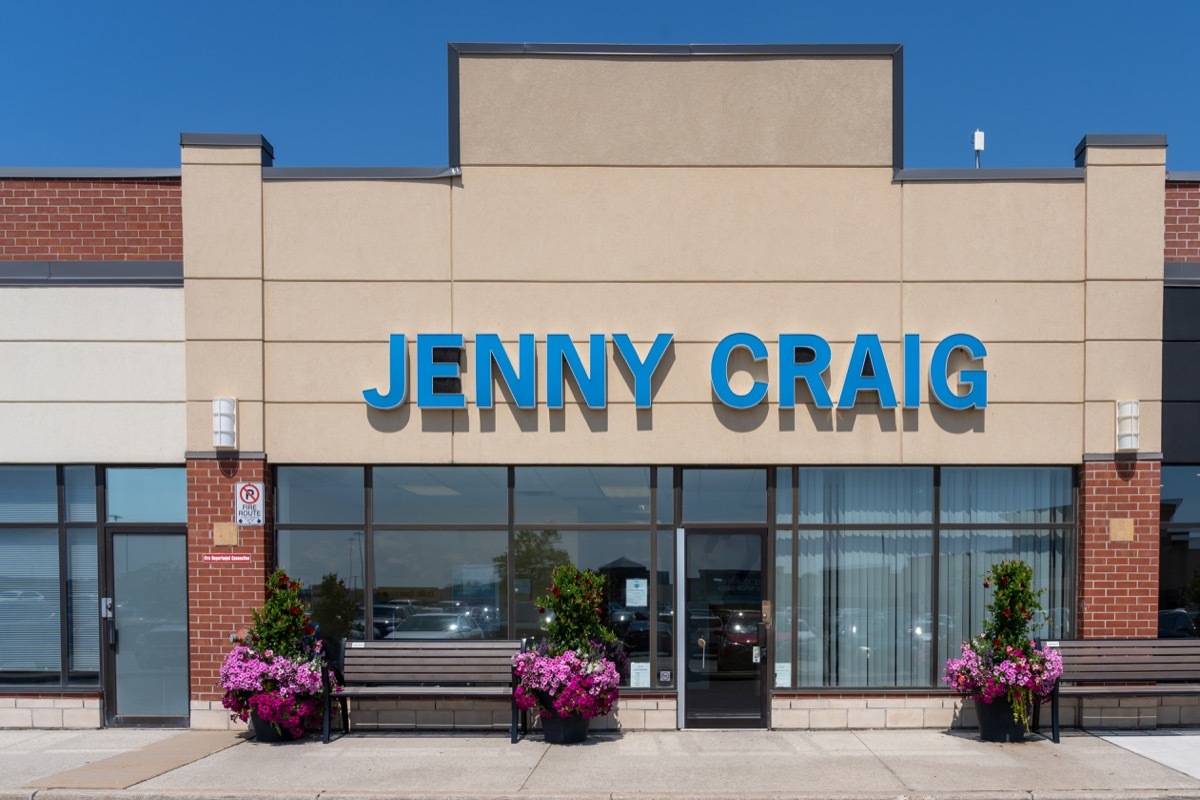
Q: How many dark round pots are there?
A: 3